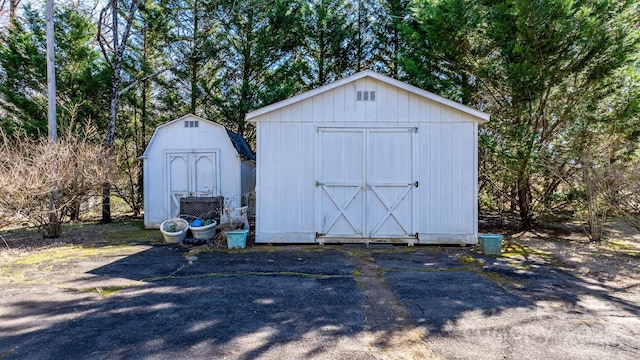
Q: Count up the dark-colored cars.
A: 0